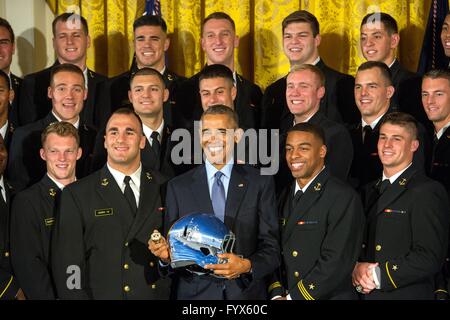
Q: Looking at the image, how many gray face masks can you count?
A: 1